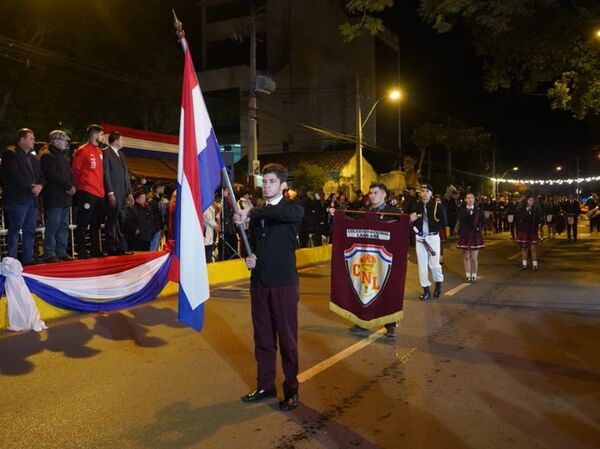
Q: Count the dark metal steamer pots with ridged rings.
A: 0